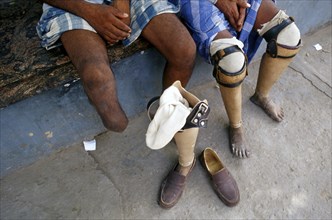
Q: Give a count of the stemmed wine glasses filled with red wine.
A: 0